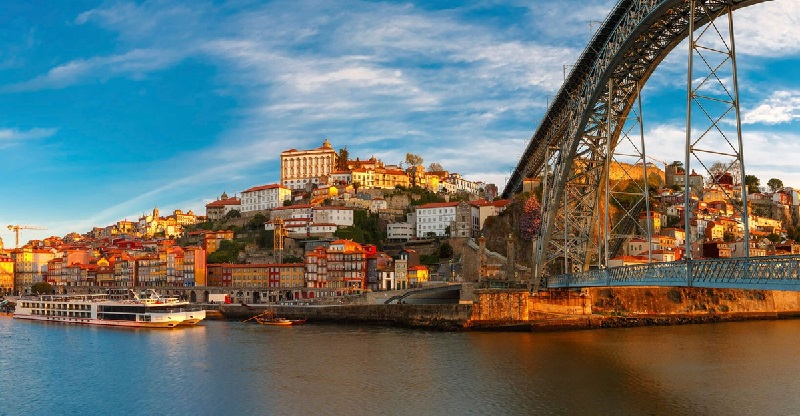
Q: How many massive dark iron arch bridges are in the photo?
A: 1